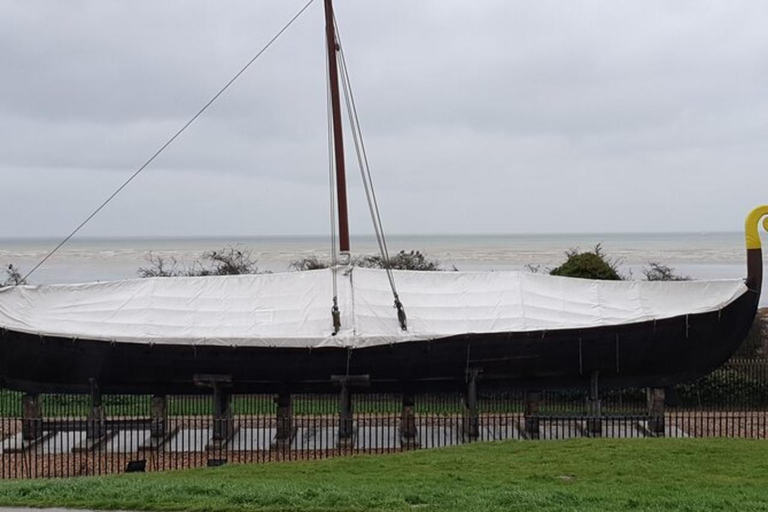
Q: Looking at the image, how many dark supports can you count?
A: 11